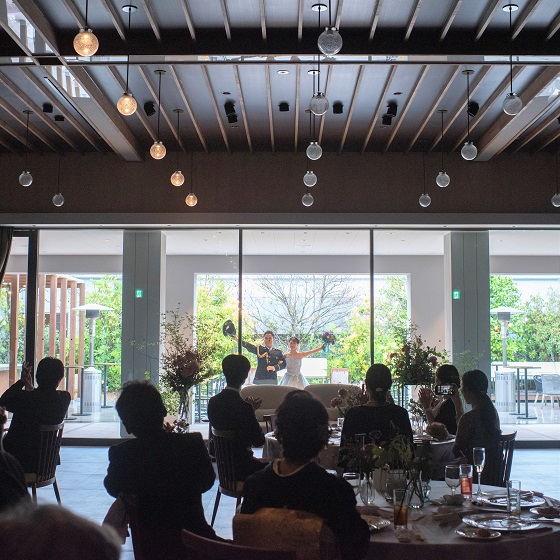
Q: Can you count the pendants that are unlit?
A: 12